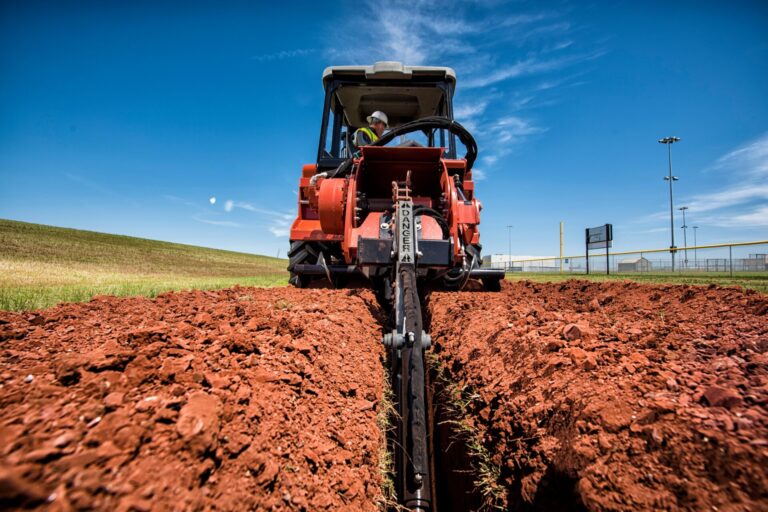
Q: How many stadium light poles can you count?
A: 4